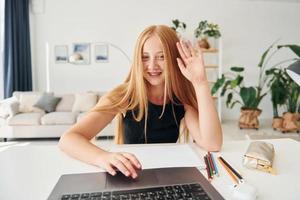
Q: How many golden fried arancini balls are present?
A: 0